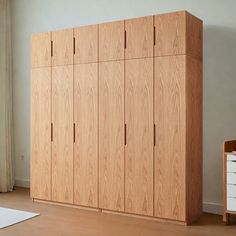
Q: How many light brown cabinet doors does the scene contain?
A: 12